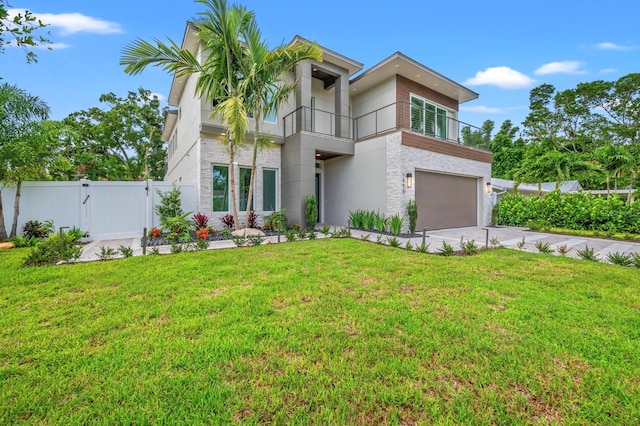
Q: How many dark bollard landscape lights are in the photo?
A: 6